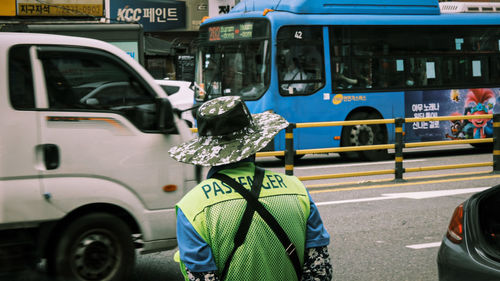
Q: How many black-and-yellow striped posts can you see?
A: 3